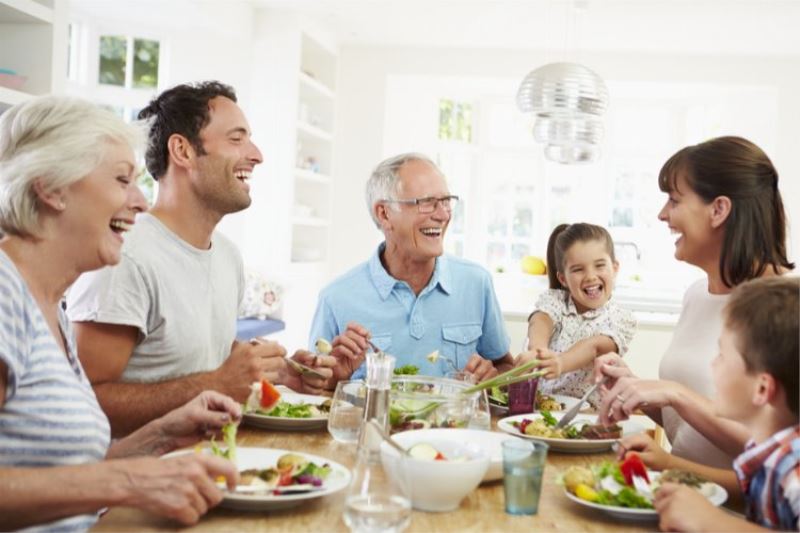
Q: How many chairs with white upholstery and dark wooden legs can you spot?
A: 0